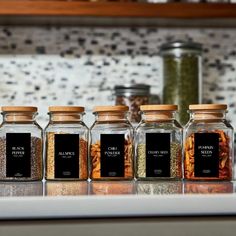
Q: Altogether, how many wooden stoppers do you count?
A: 5